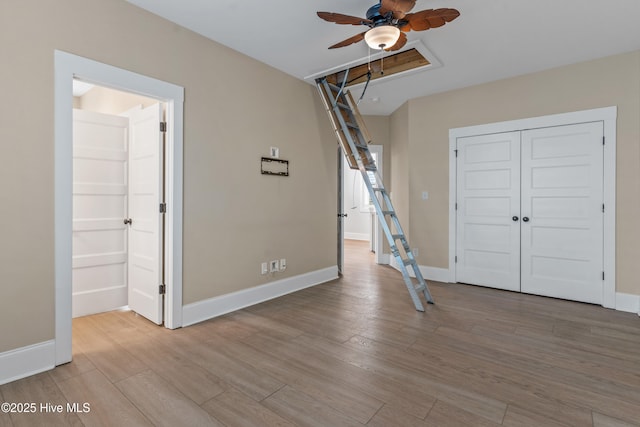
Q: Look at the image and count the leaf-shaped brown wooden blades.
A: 5